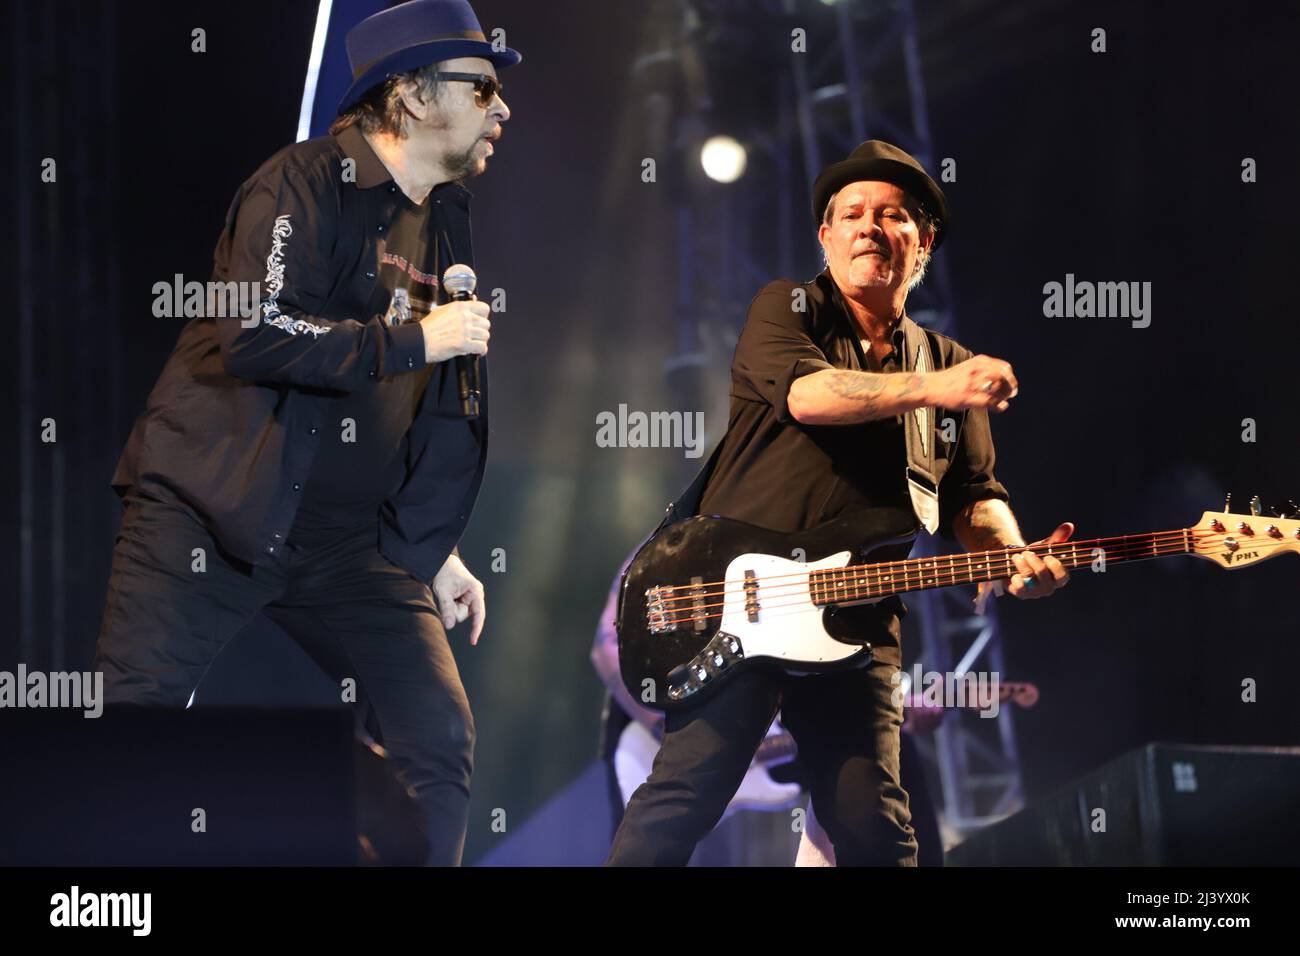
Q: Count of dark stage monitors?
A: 2